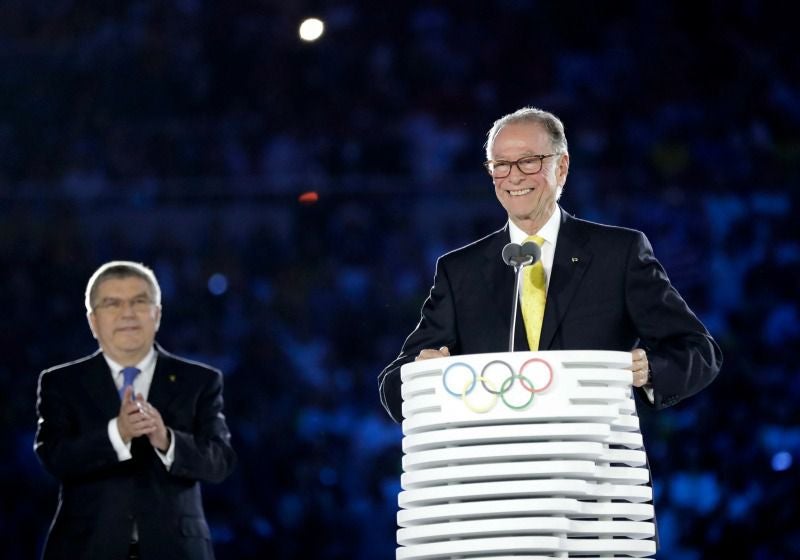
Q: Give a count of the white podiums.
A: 1